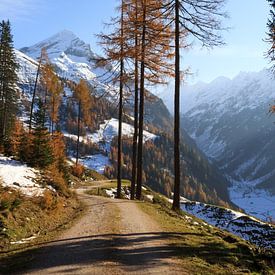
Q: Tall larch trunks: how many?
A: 4